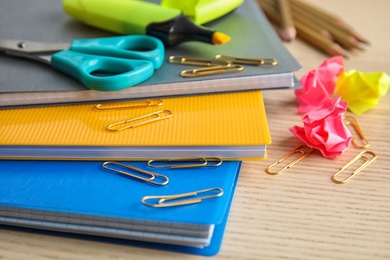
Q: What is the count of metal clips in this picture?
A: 11